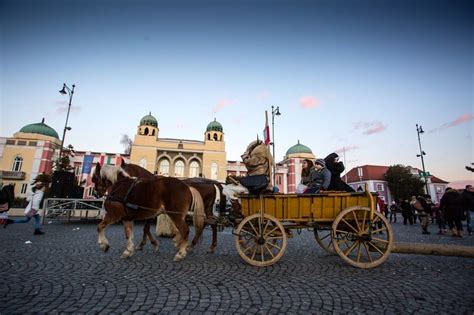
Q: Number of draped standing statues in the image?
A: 0